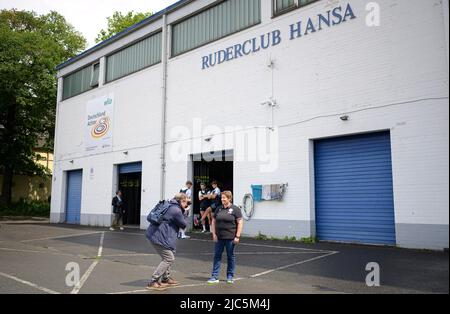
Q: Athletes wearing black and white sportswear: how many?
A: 3